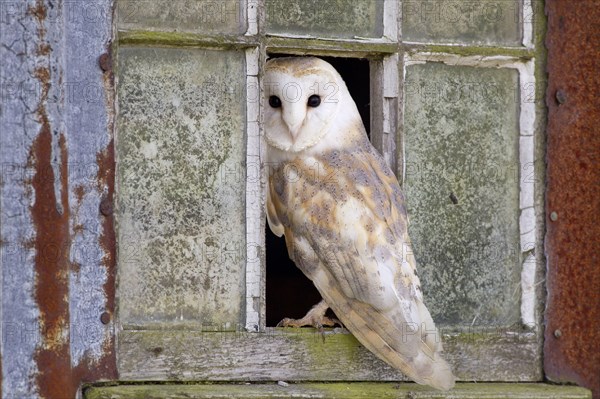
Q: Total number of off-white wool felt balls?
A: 0